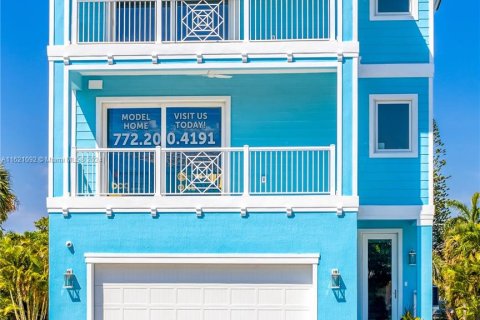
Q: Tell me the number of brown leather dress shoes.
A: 0